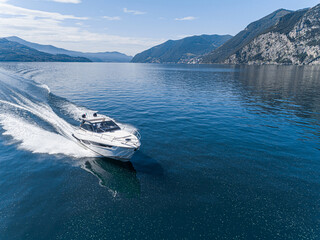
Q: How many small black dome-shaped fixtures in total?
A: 2